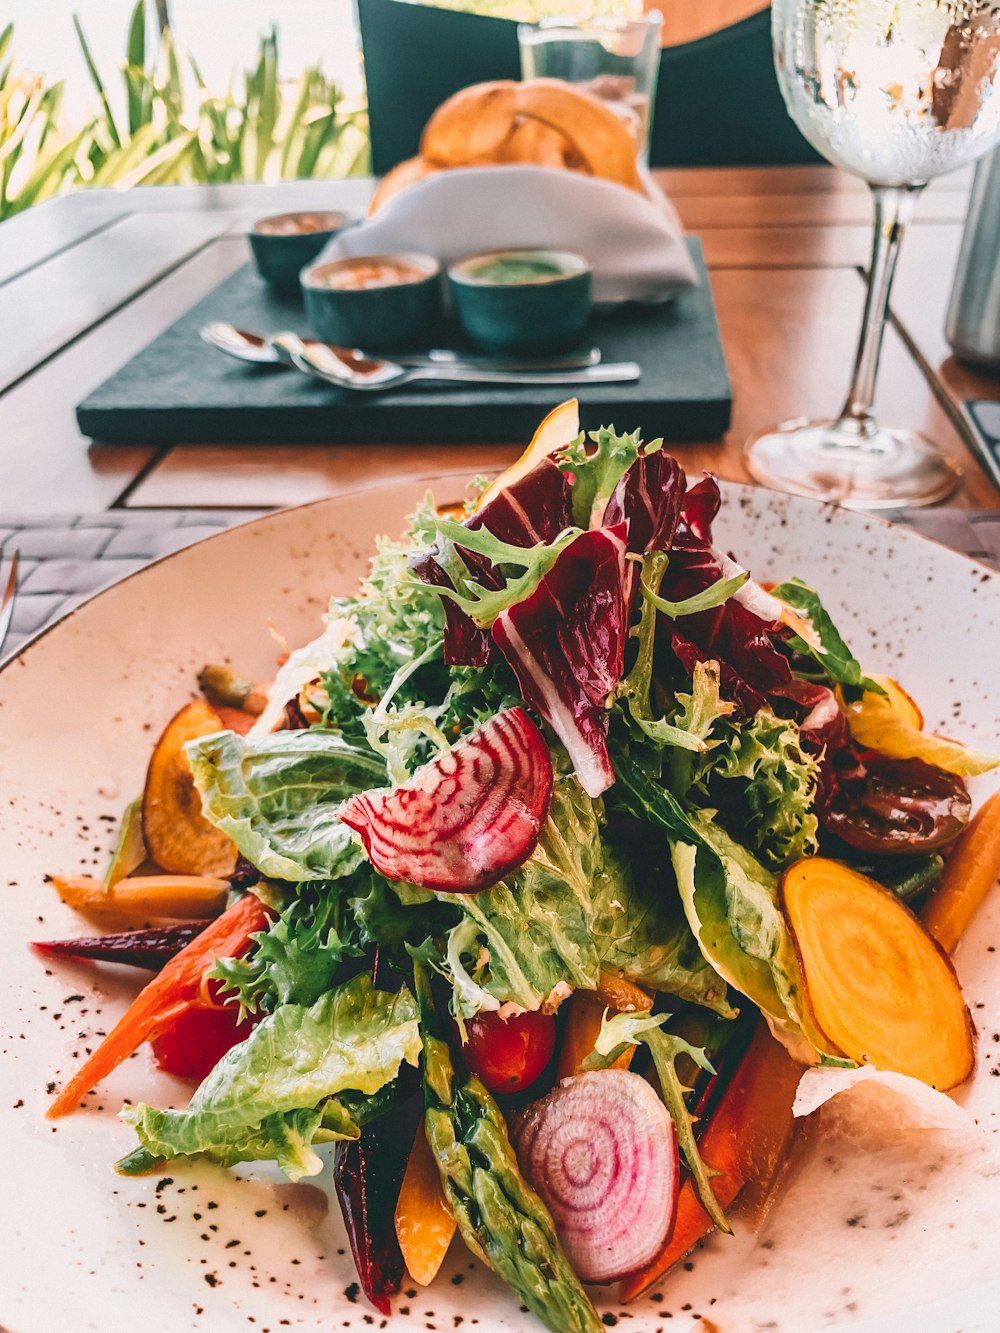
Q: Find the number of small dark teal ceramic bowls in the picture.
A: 3